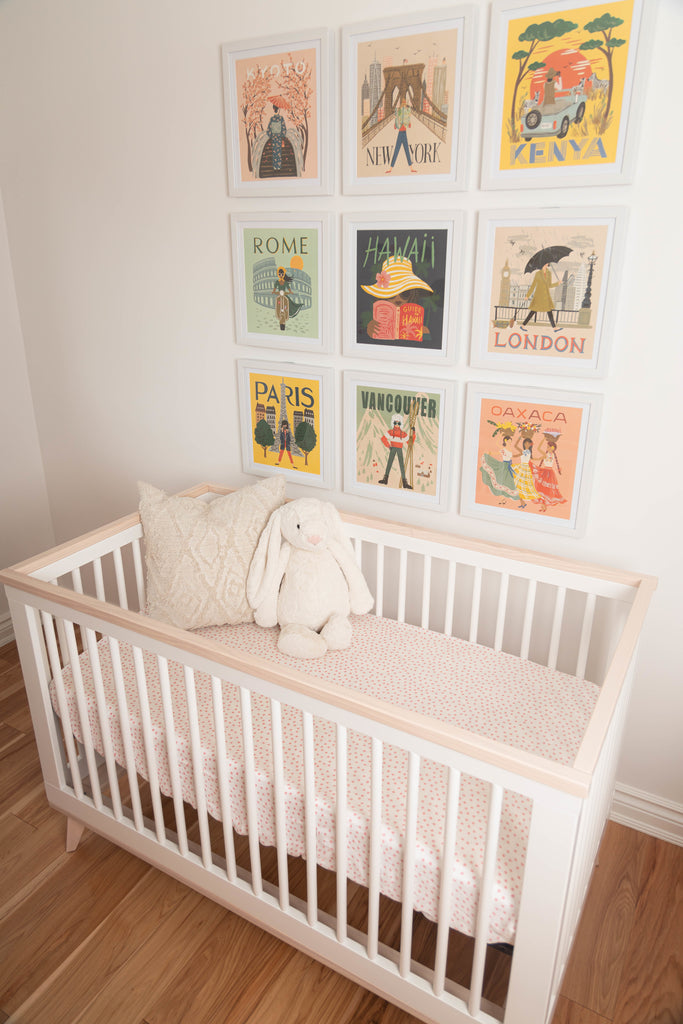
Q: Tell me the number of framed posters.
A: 9